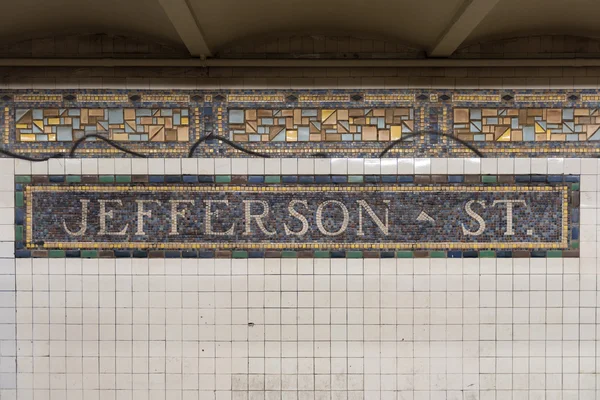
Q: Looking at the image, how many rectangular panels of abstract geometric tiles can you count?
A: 3